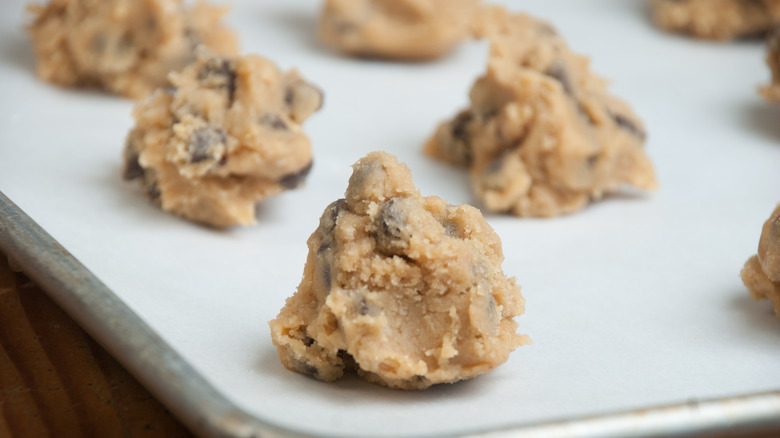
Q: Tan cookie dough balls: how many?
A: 8